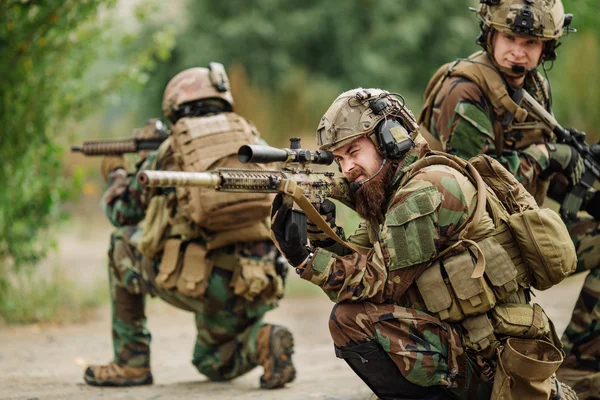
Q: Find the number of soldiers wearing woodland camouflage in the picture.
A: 3